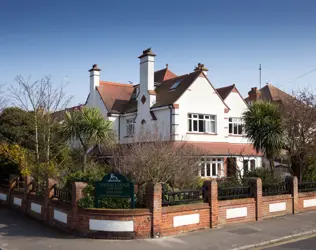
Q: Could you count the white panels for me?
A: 9